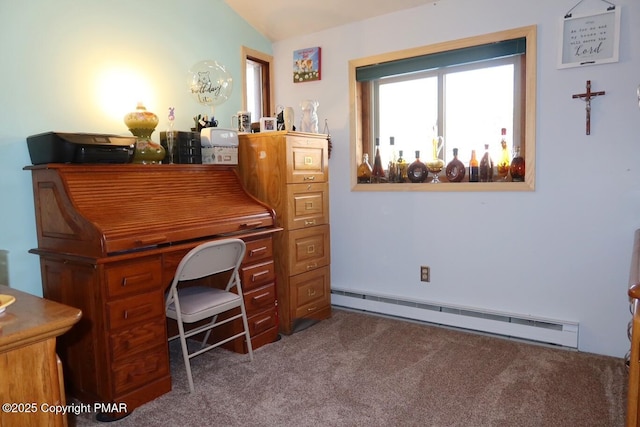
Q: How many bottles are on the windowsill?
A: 11